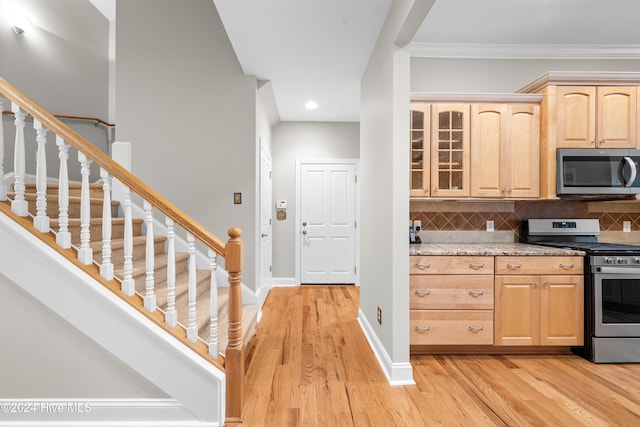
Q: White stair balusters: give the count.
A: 11